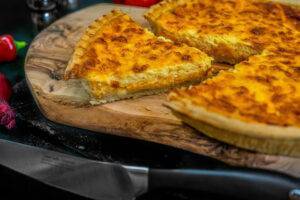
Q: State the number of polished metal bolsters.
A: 1